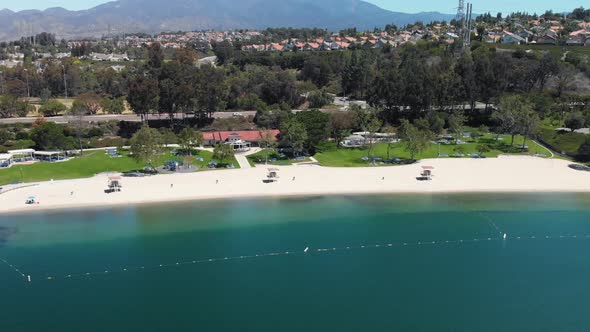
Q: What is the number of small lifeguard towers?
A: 3